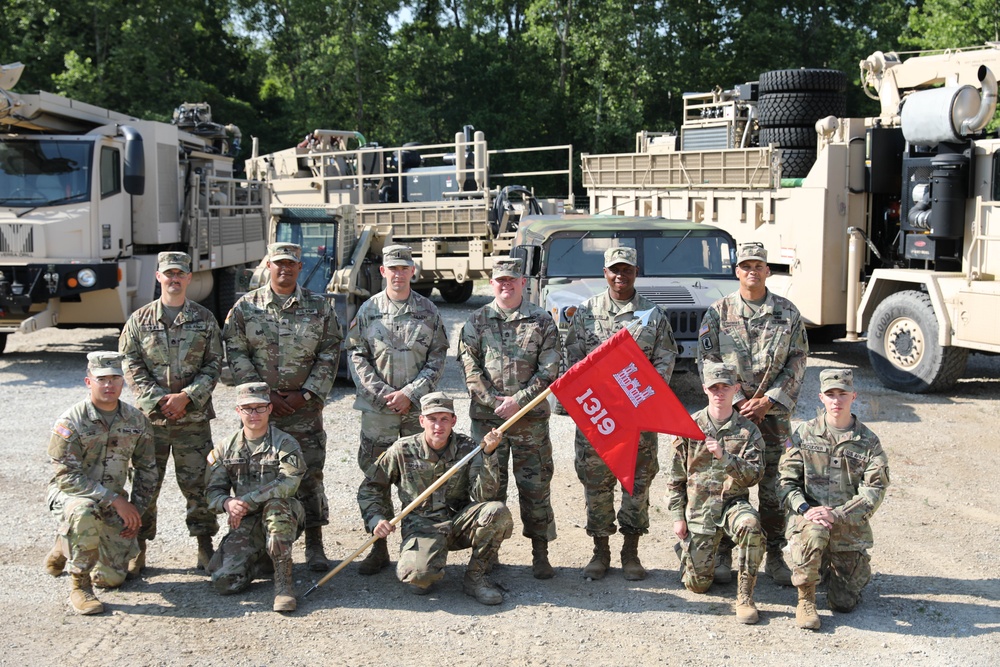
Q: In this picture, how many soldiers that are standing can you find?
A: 6